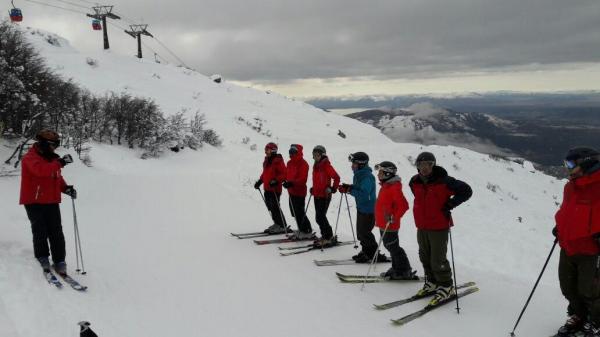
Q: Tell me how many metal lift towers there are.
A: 2